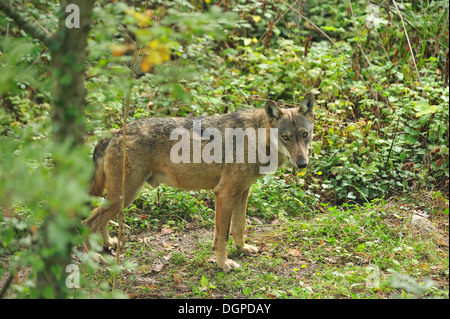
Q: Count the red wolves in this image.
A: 1